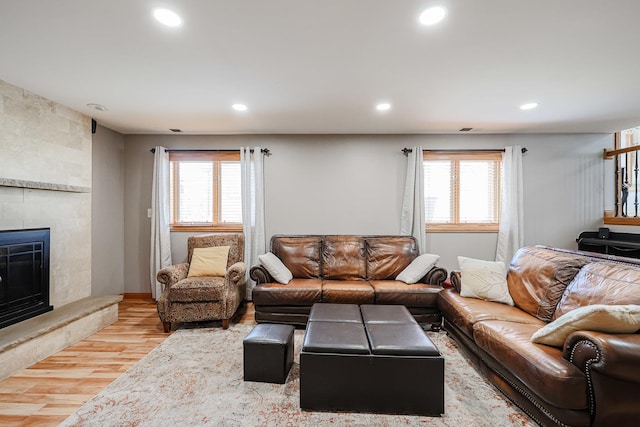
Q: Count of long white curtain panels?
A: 4